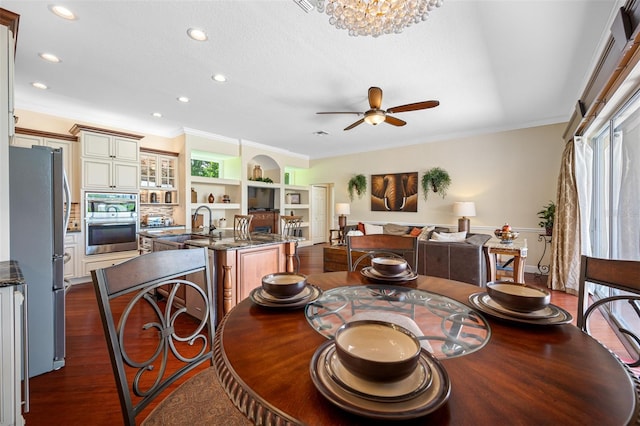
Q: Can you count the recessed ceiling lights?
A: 7